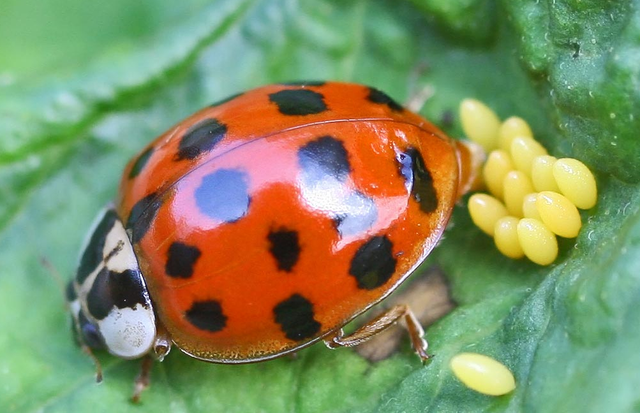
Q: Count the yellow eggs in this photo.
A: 13